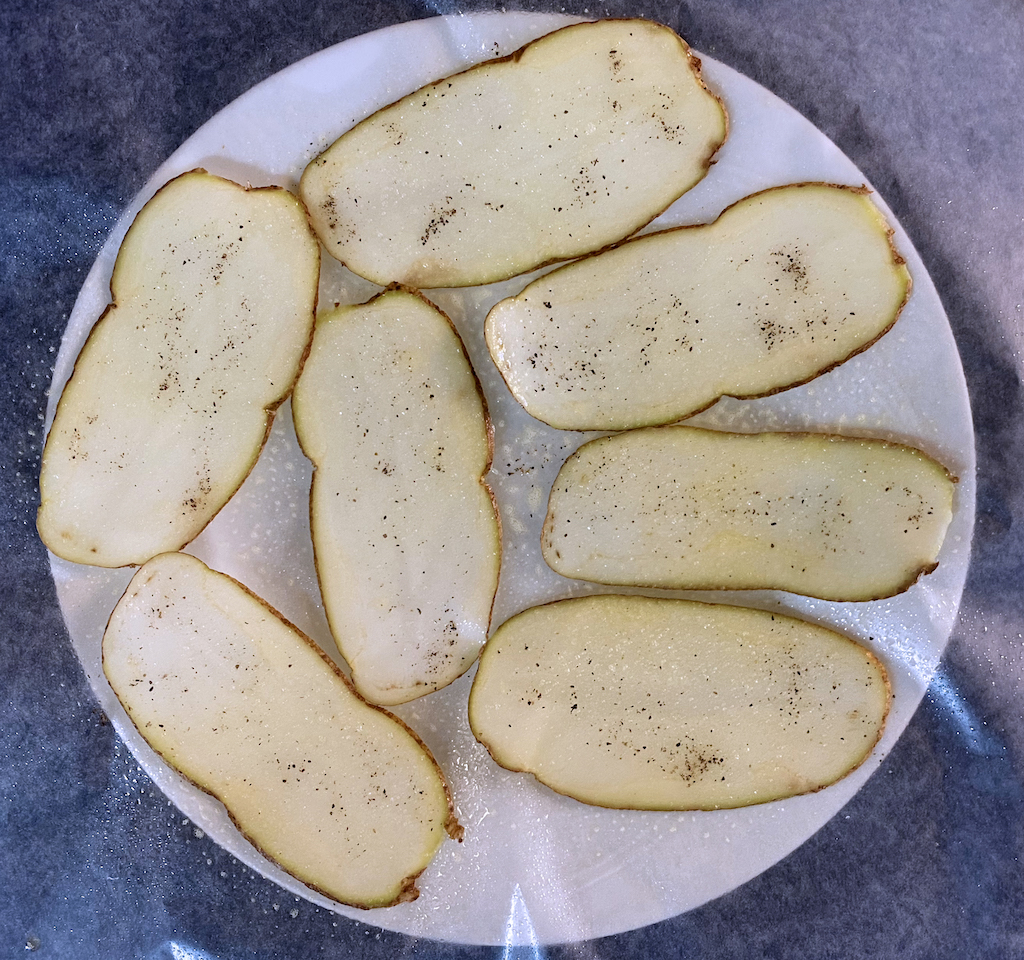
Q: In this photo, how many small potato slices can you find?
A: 7